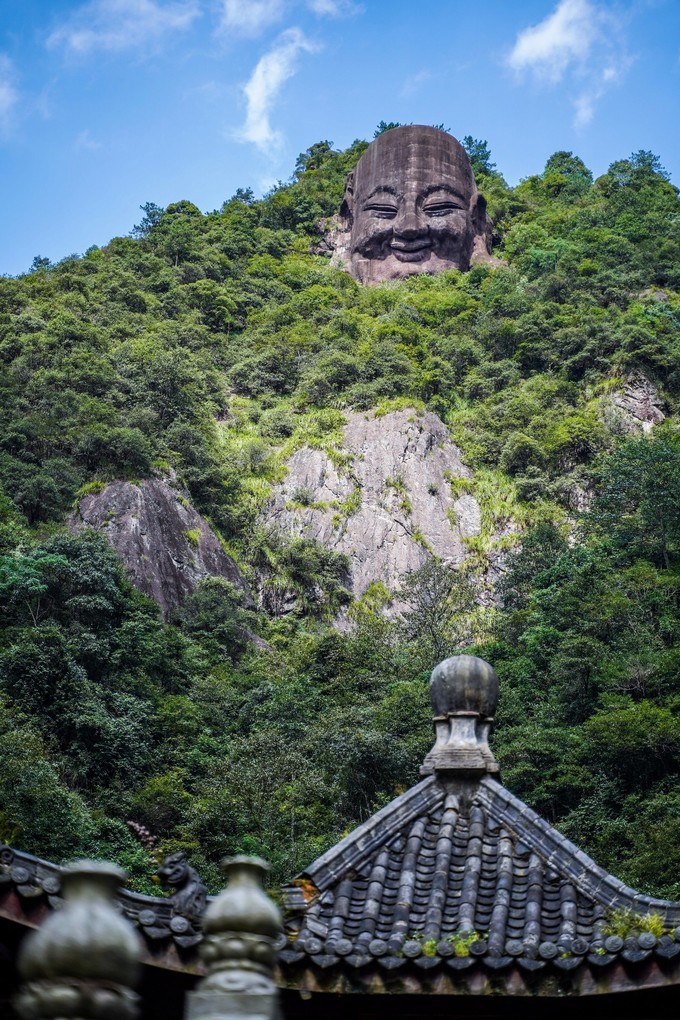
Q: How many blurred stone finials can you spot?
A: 2